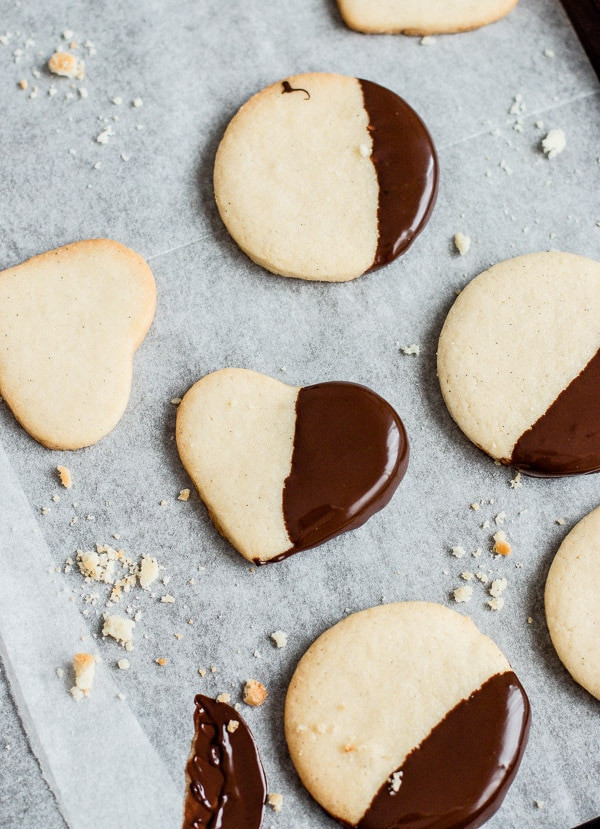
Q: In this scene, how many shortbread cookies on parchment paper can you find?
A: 7